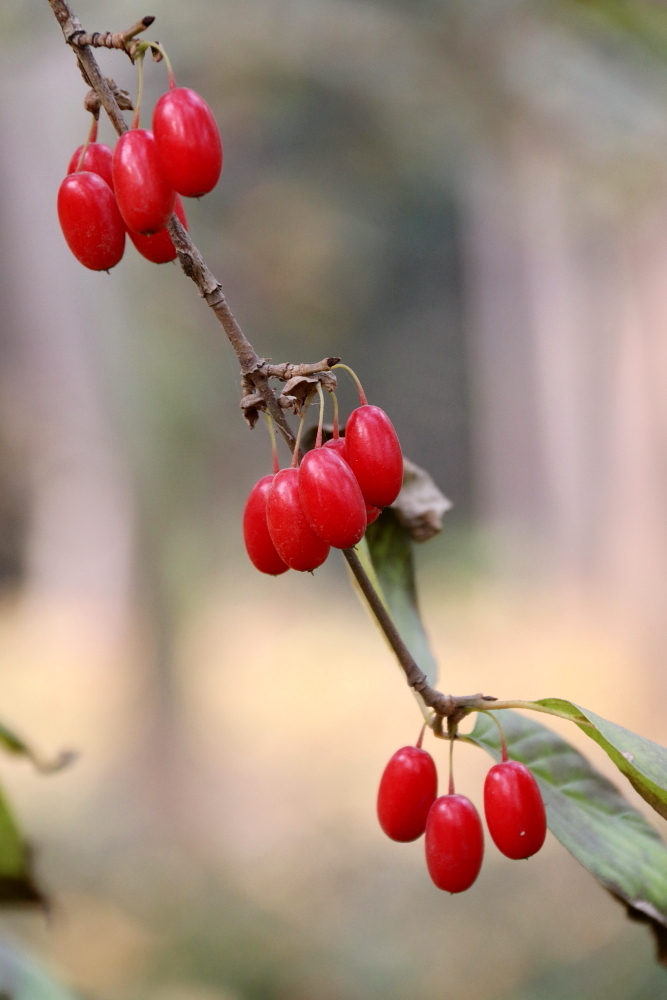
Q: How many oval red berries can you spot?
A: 13